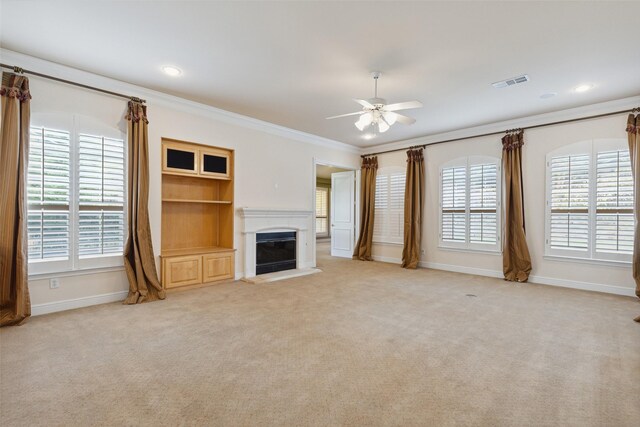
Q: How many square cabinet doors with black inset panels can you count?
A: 2